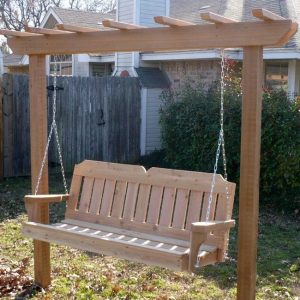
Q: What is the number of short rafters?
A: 7